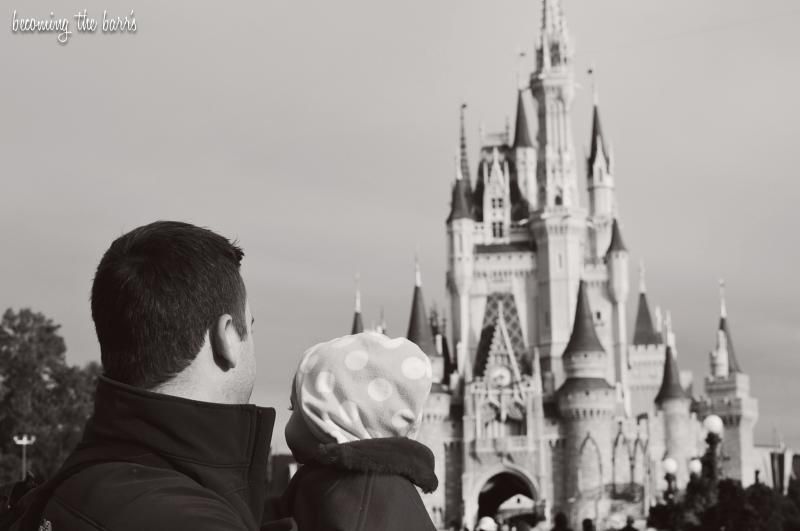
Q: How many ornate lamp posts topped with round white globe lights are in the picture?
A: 3